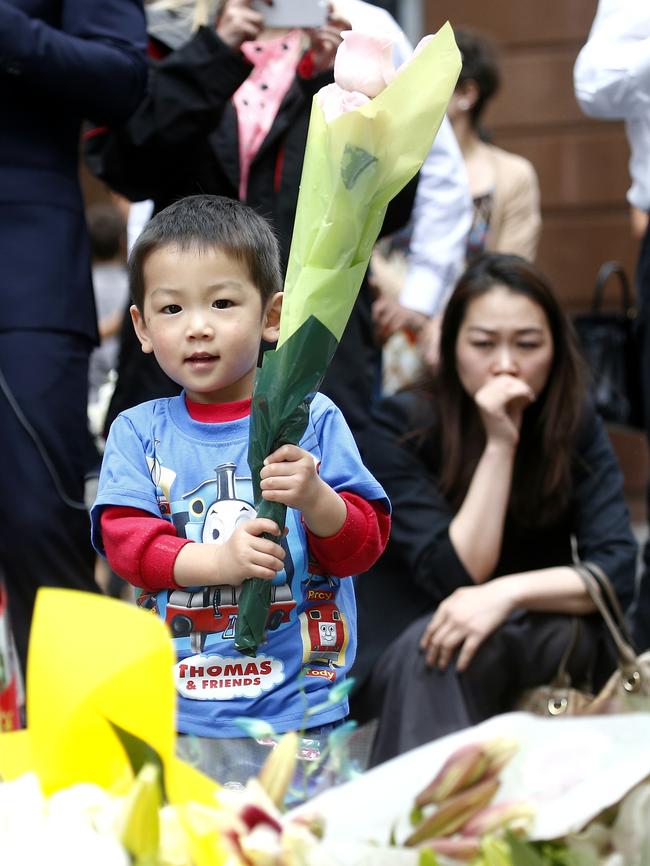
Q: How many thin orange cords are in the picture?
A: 0